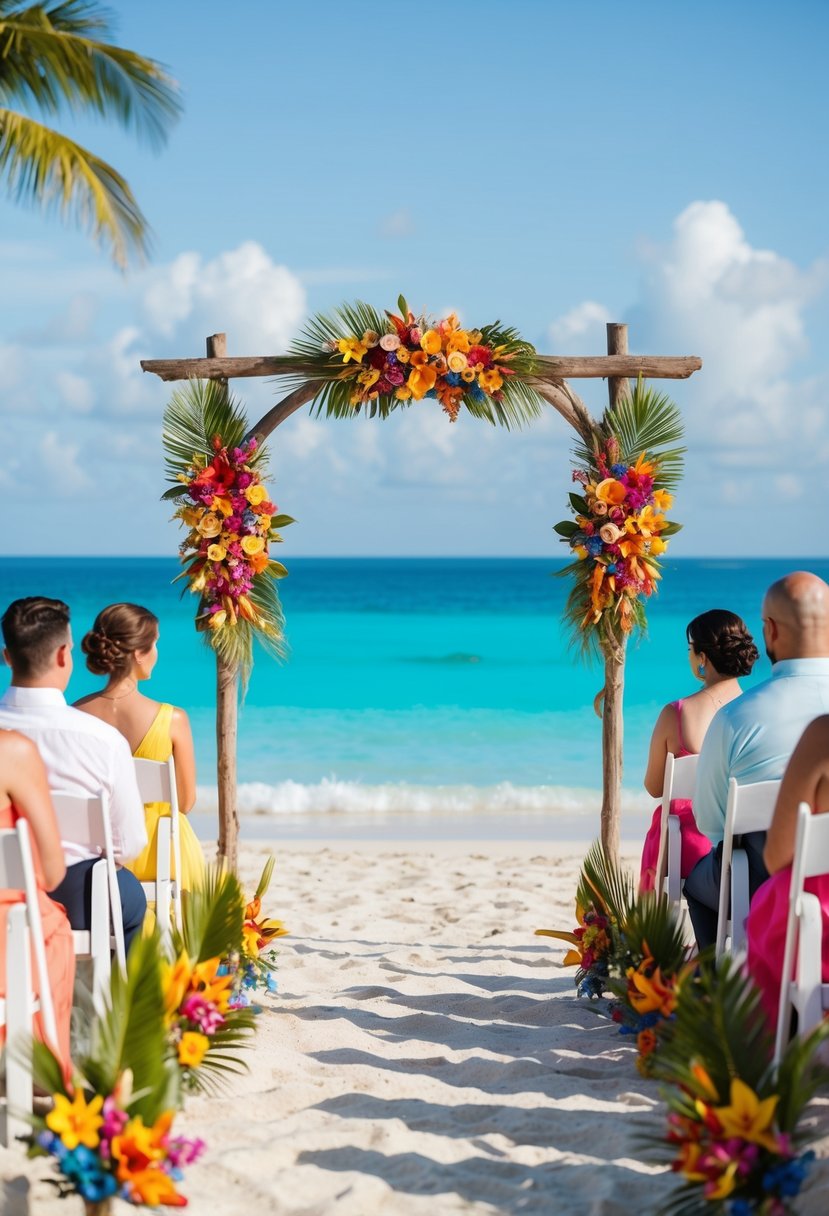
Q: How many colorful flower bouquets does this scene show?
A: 9